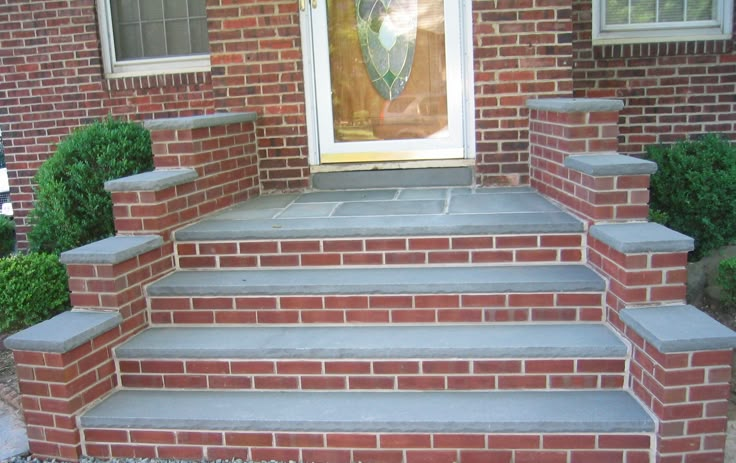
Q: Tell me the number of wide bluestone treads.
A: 4